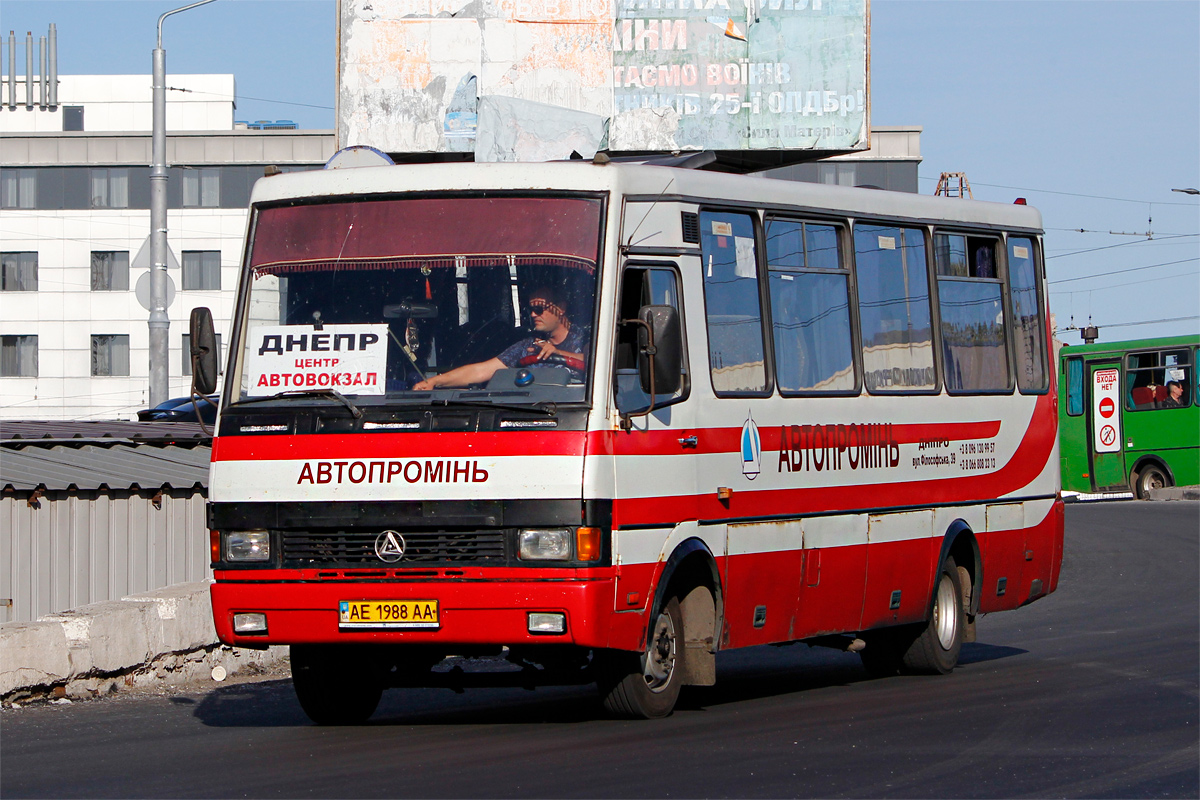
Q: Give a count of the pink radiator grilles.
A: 0